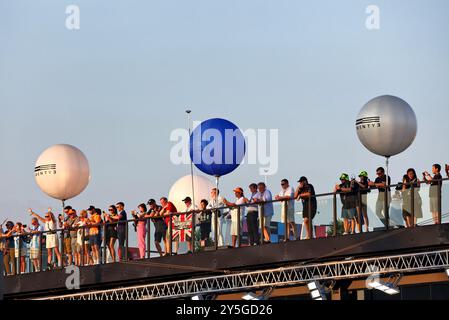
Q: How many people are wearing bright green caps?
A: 2